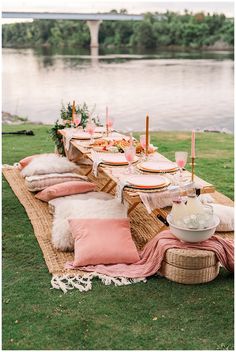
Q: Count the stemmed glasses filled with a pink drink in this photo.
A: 6